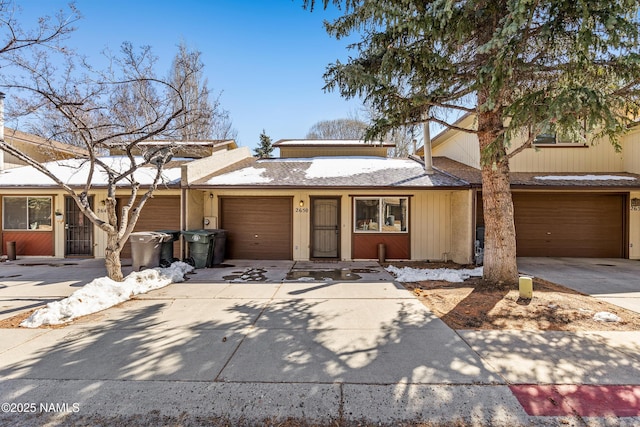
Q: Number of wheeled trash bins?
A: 4